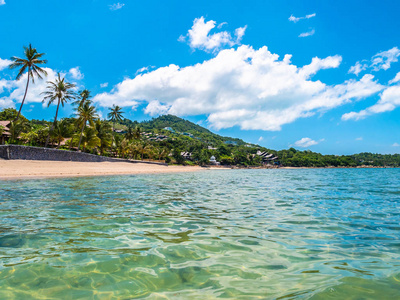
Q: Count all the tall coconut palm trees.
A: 5